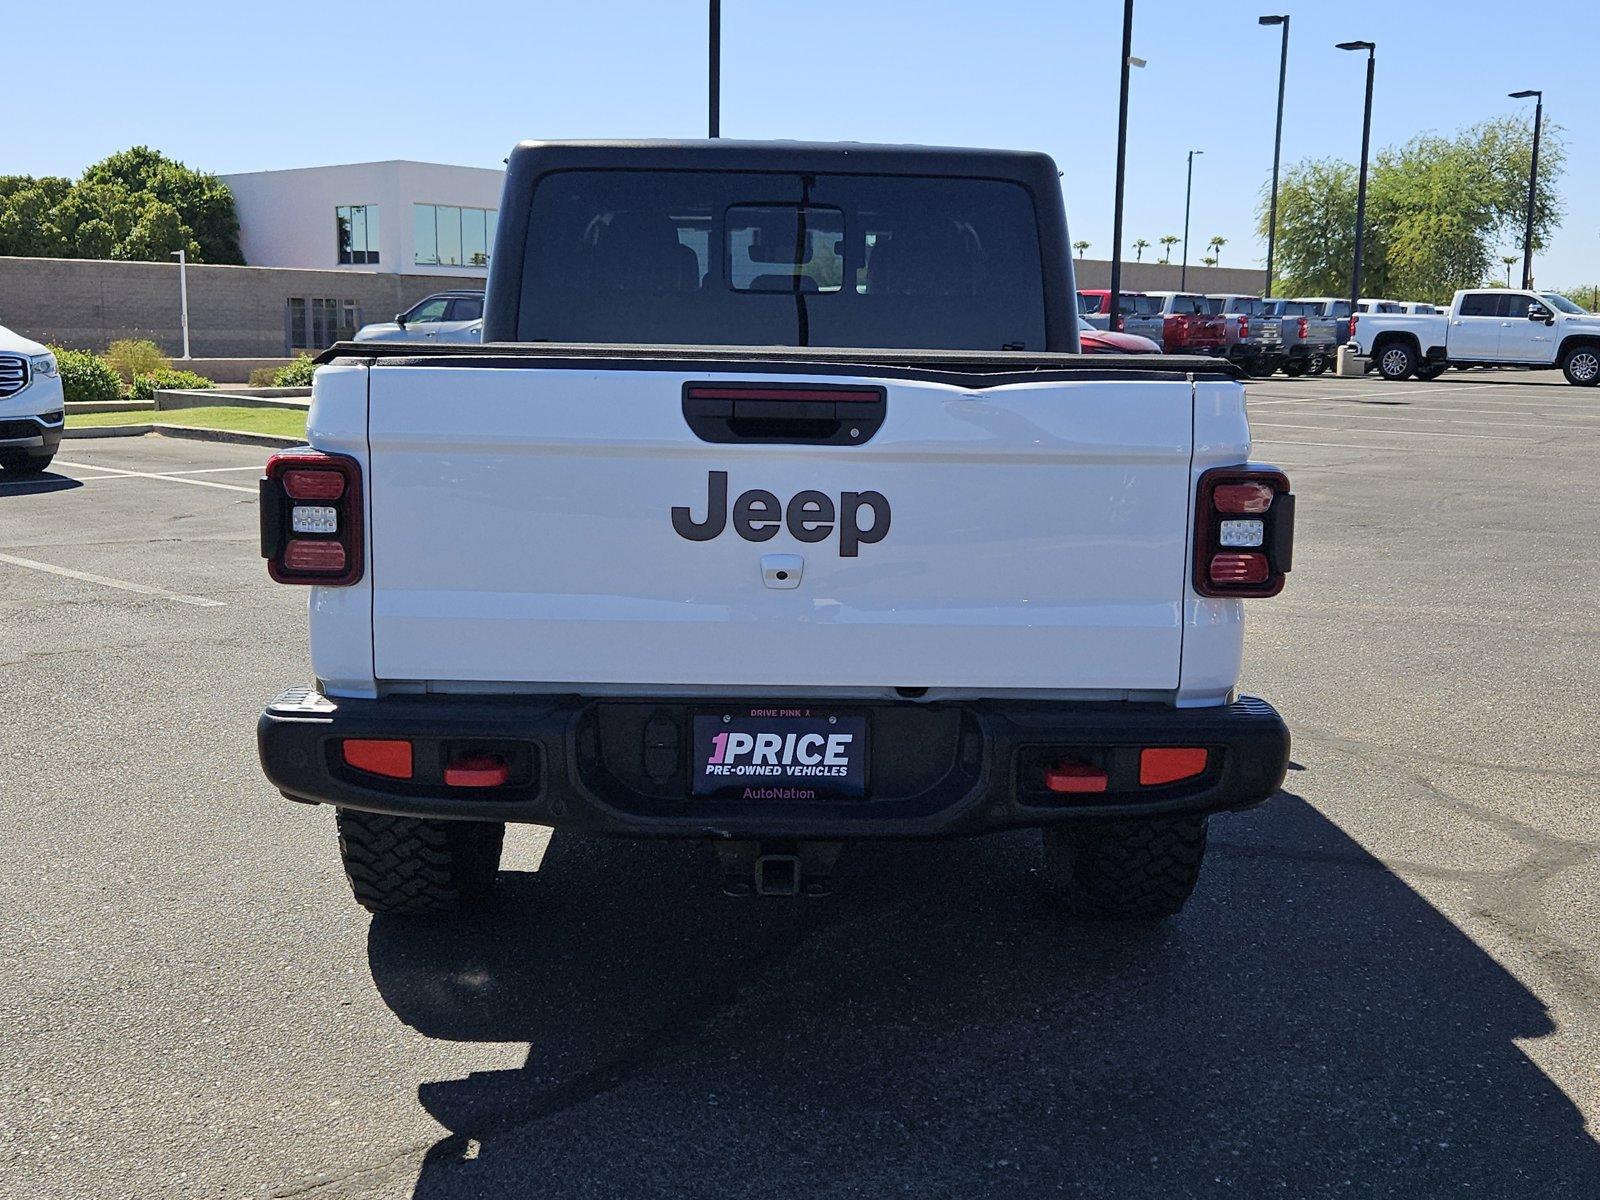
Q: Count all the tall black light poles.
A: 6